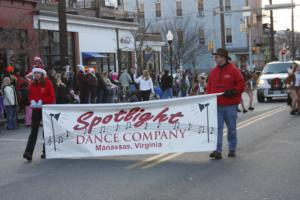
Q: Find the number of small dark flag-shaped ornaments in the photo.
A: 2